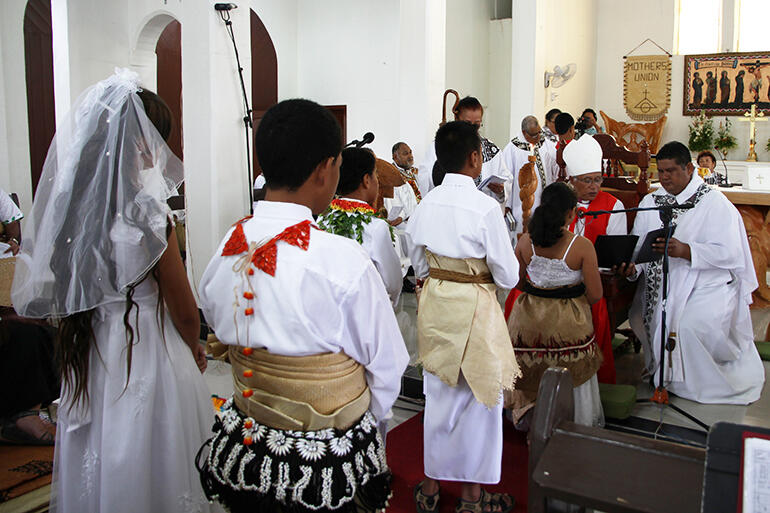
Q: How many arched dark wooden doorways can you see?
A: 3